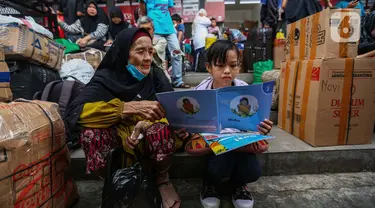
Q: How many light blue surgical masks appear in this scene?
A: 1